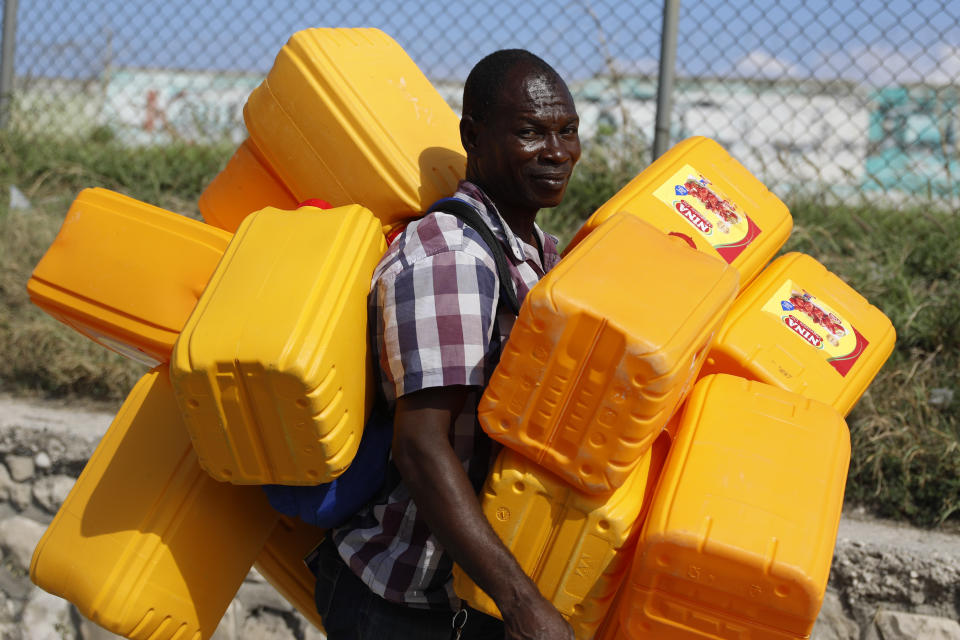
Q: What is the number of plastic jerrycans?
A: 11